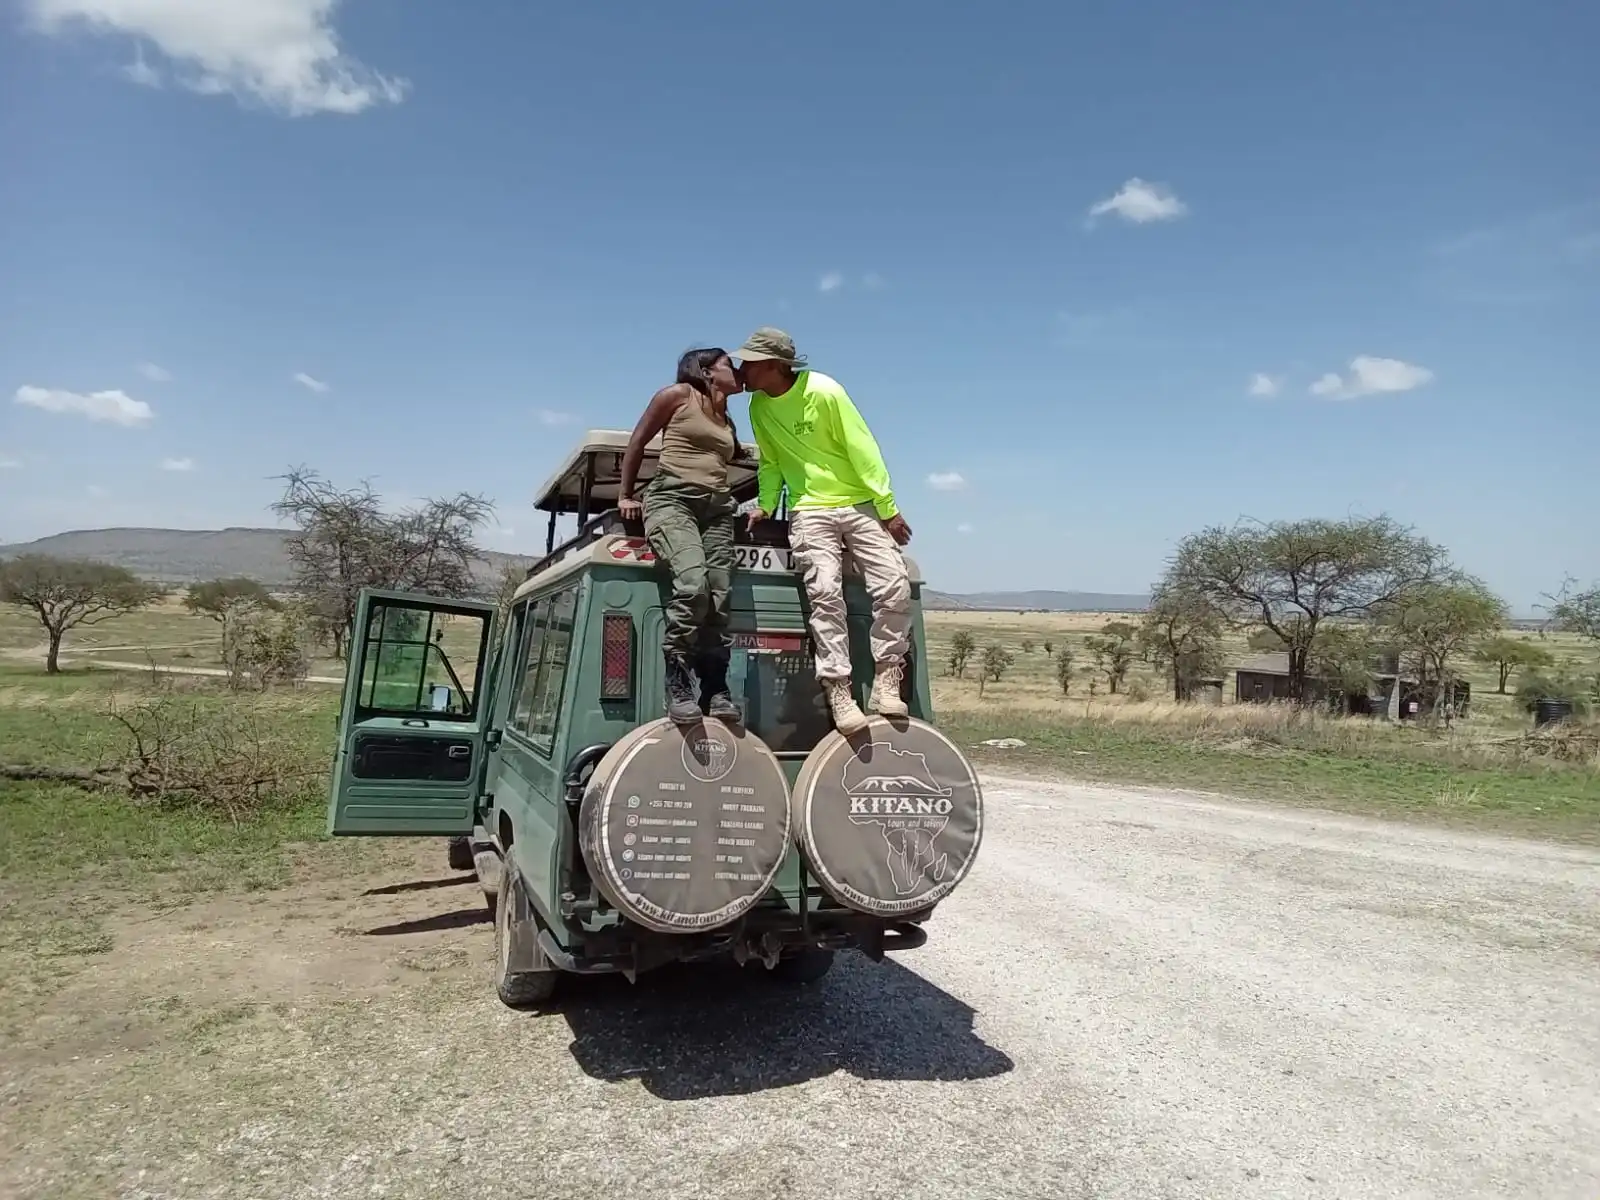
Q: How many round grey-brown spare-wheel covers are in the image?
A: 2